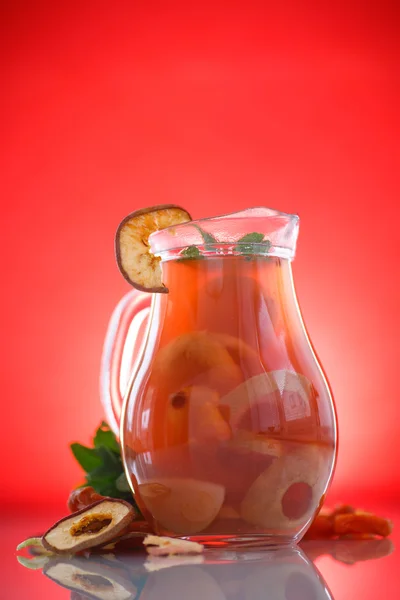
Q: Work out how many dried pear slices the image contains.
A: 2